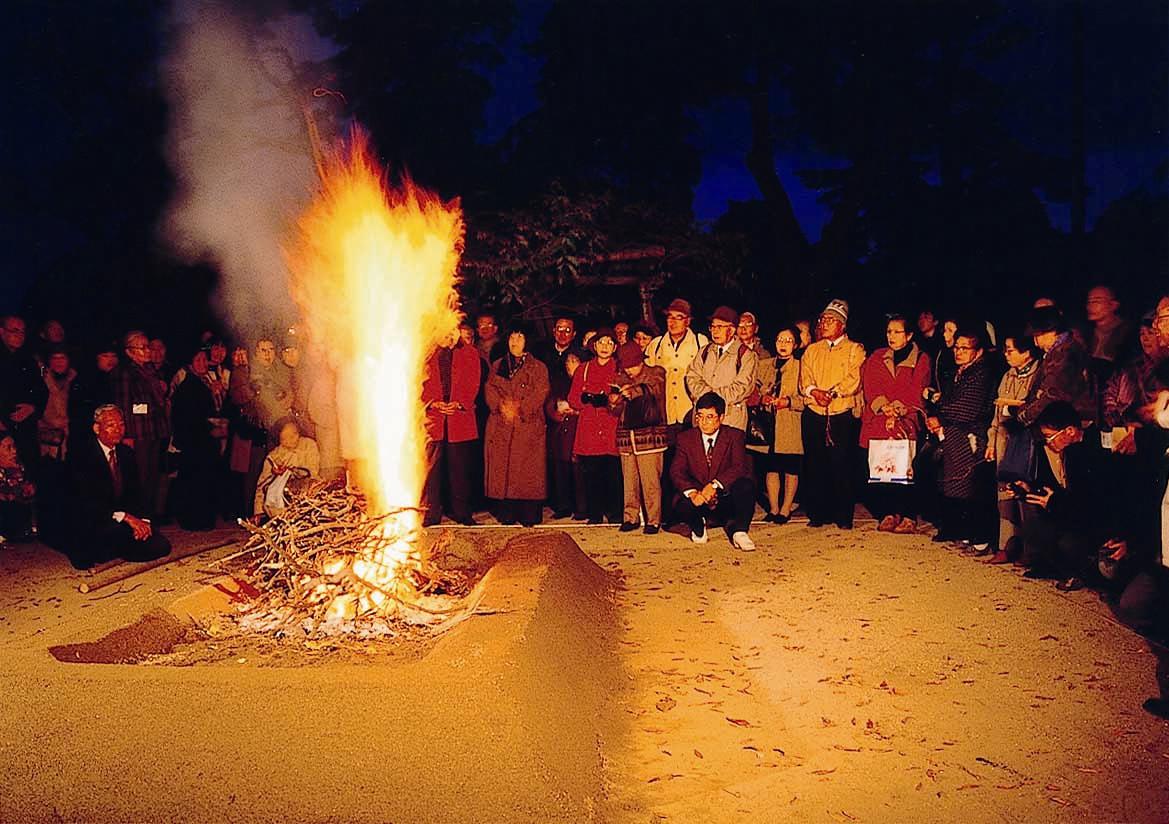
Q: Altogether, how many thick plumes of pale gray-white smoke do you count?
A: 1